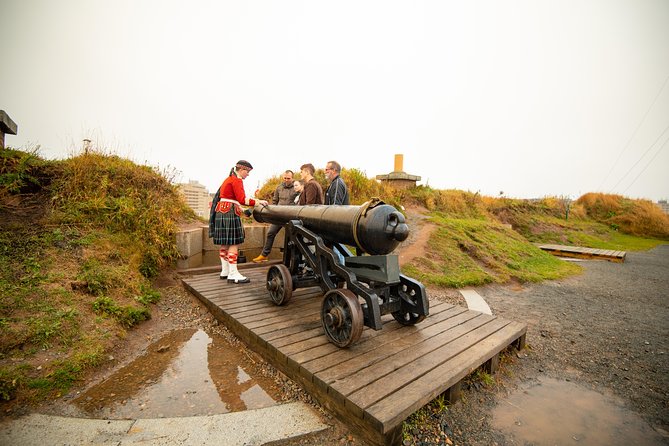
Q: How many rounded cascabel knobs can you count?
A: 1